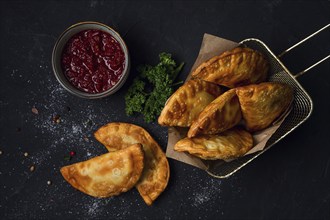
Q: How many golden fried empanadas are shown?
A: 7